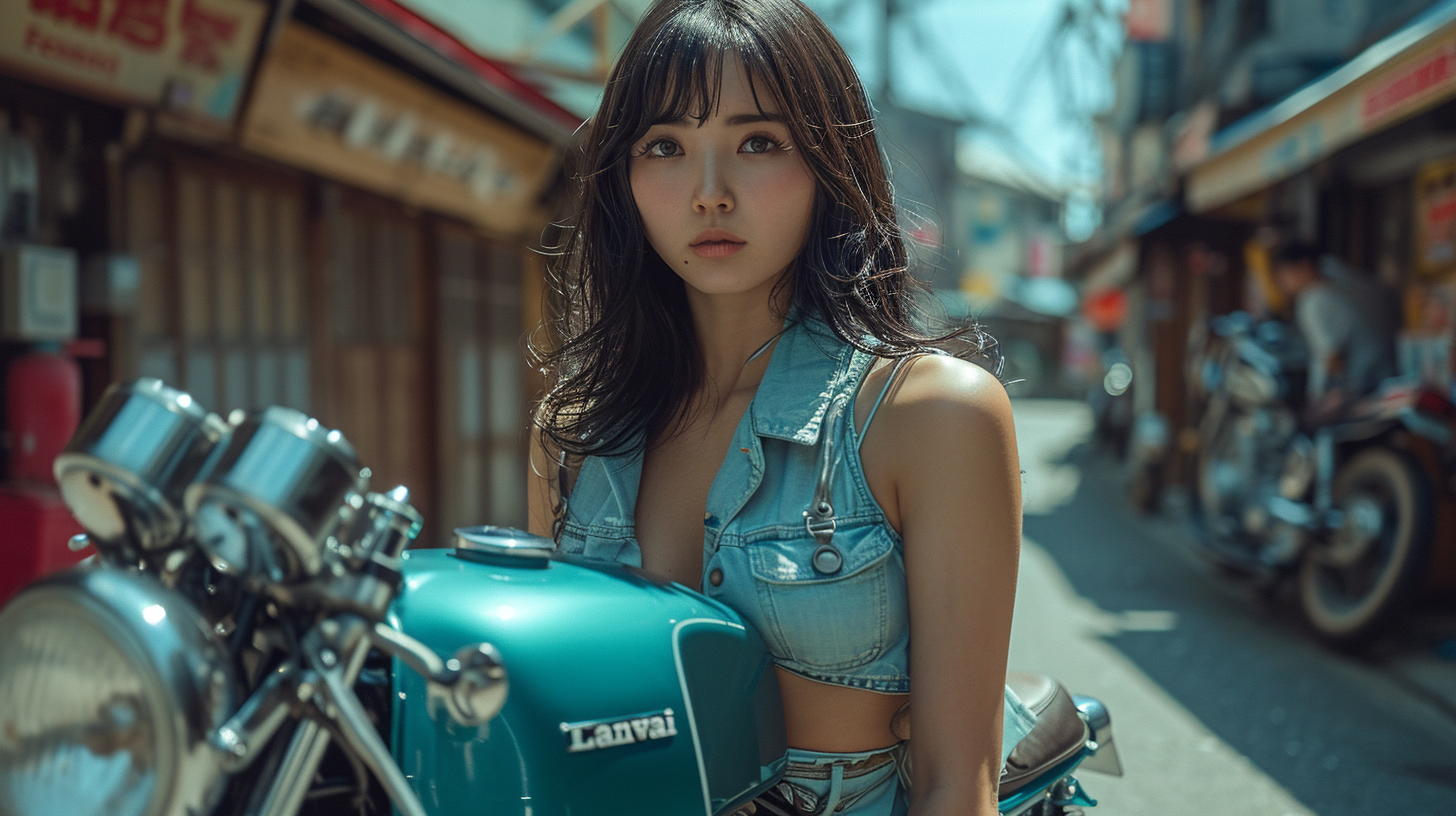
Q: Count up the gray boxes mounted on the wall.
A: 2